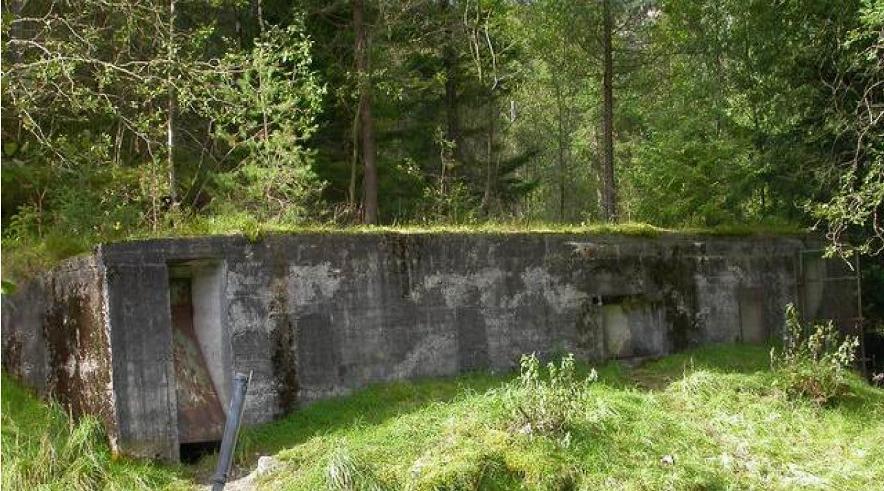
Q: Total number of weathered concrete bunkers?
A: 1